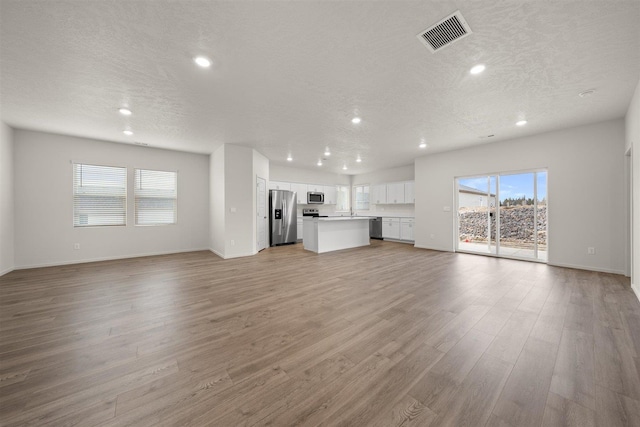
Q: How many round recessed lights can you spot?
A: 12